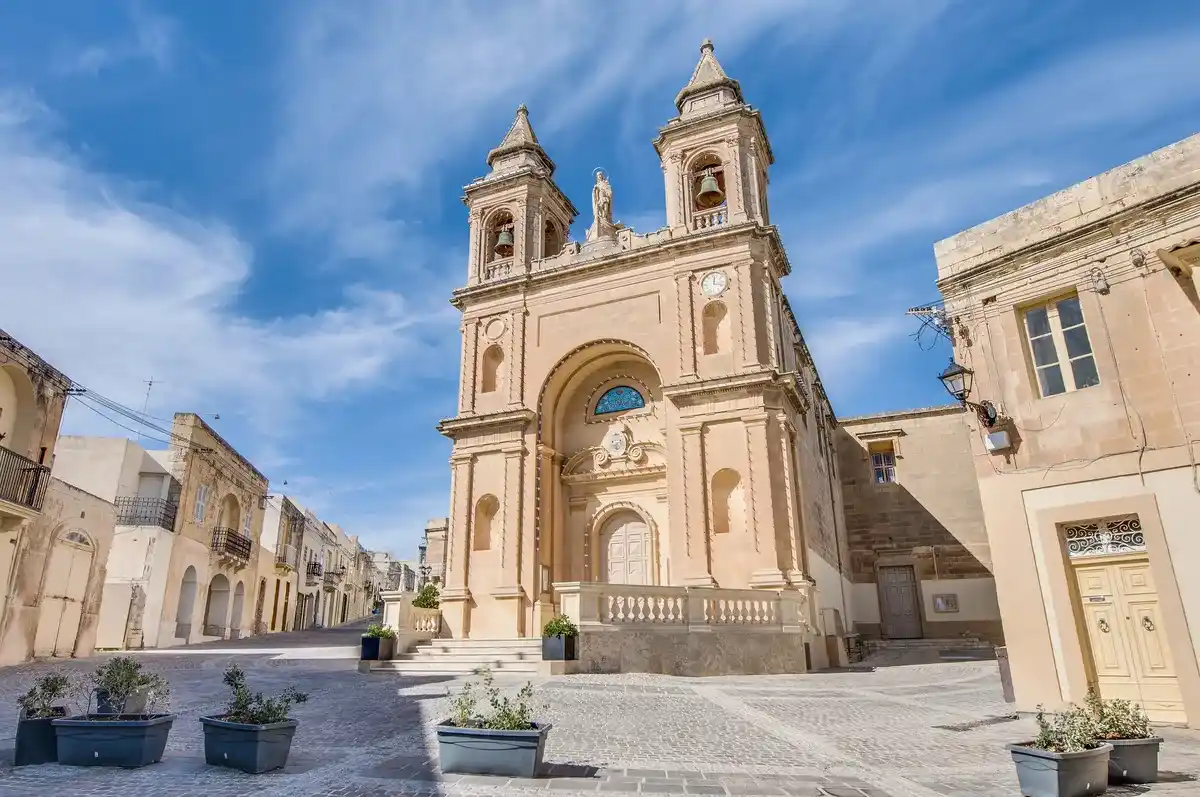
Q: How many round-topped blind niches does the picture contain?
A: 4